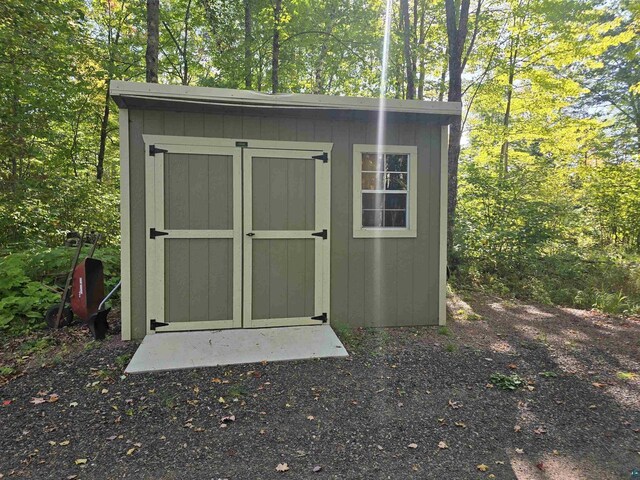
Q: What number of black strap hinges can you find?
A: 6